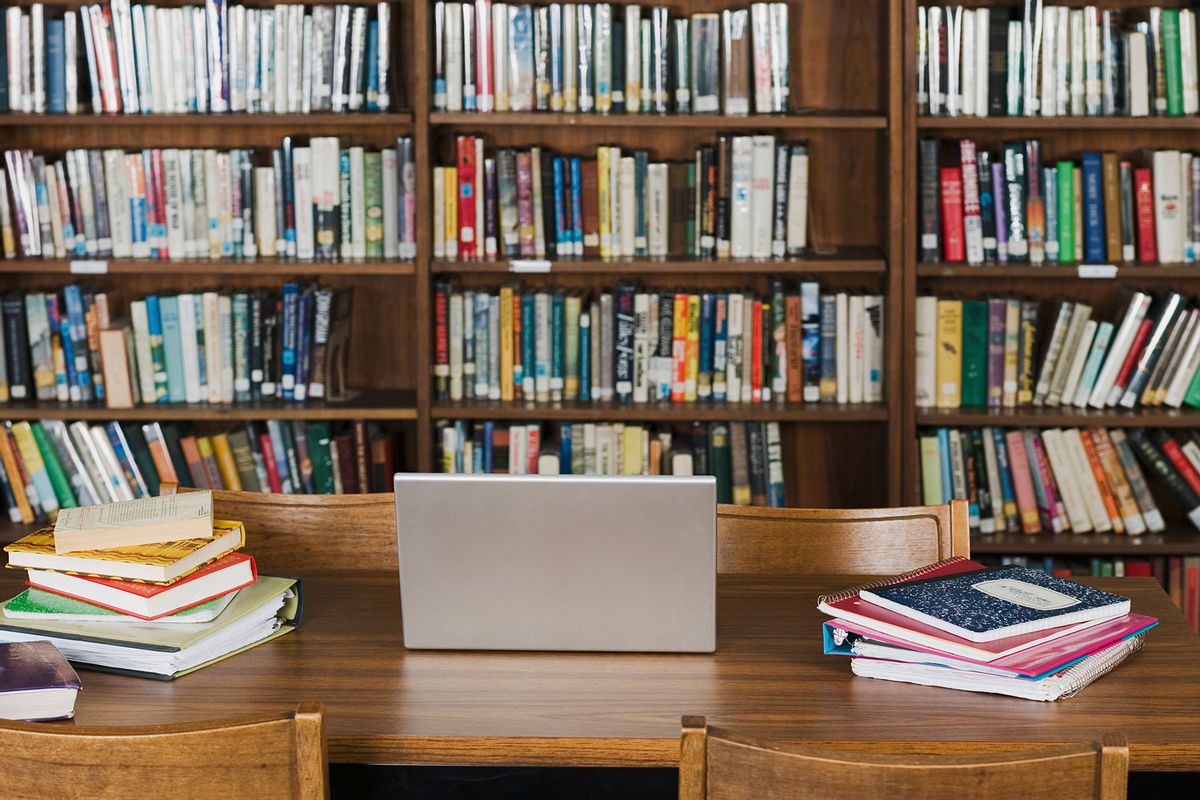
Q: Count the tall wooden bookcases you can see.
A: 3